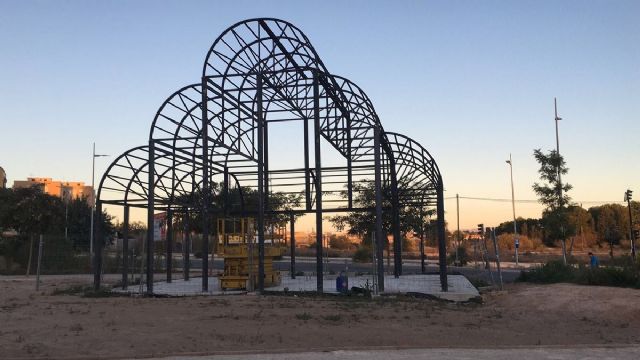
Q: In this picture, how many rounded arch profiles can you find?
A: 5